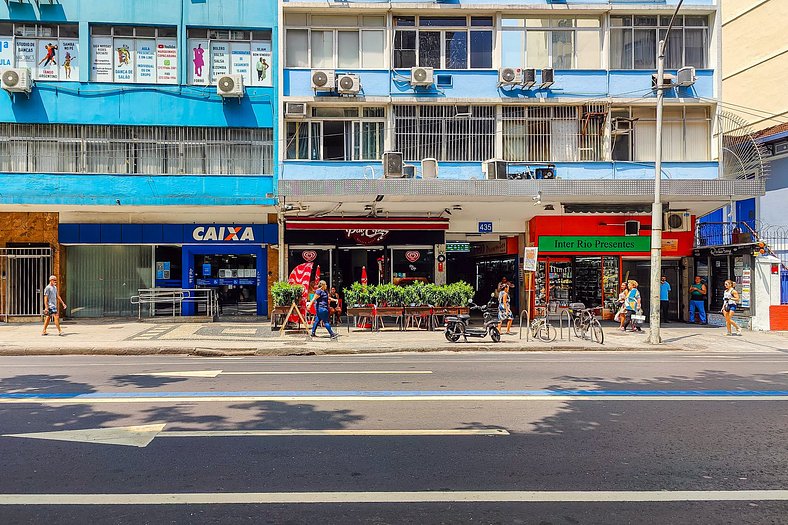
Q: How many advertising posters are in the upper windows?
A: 12